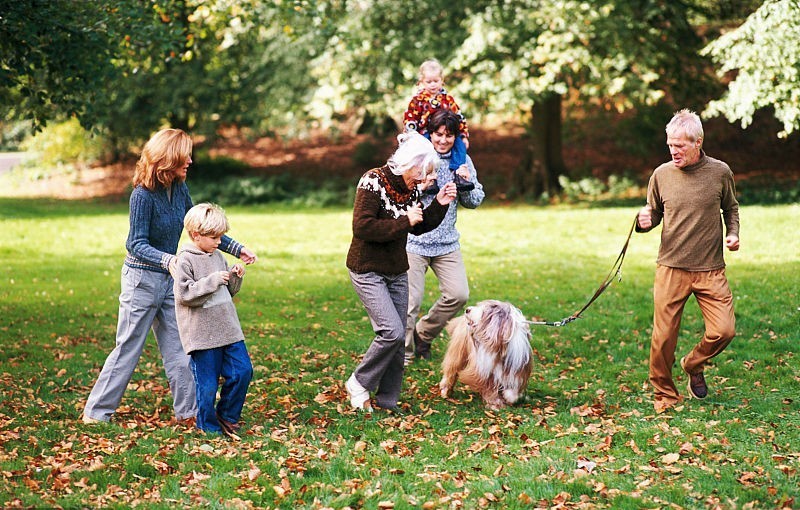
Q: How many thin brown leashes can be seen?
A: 1